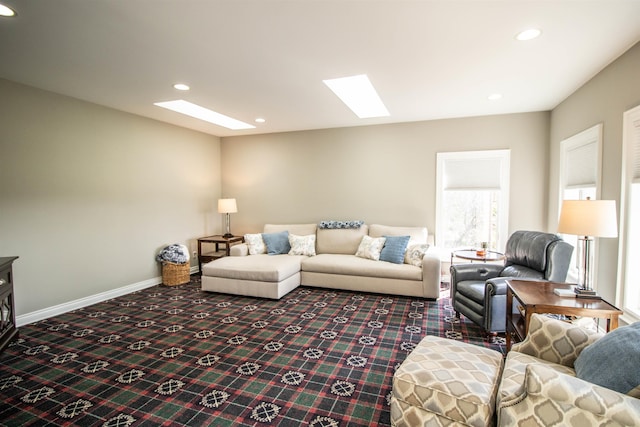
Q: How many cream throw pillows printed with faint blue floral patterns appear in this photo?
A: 4